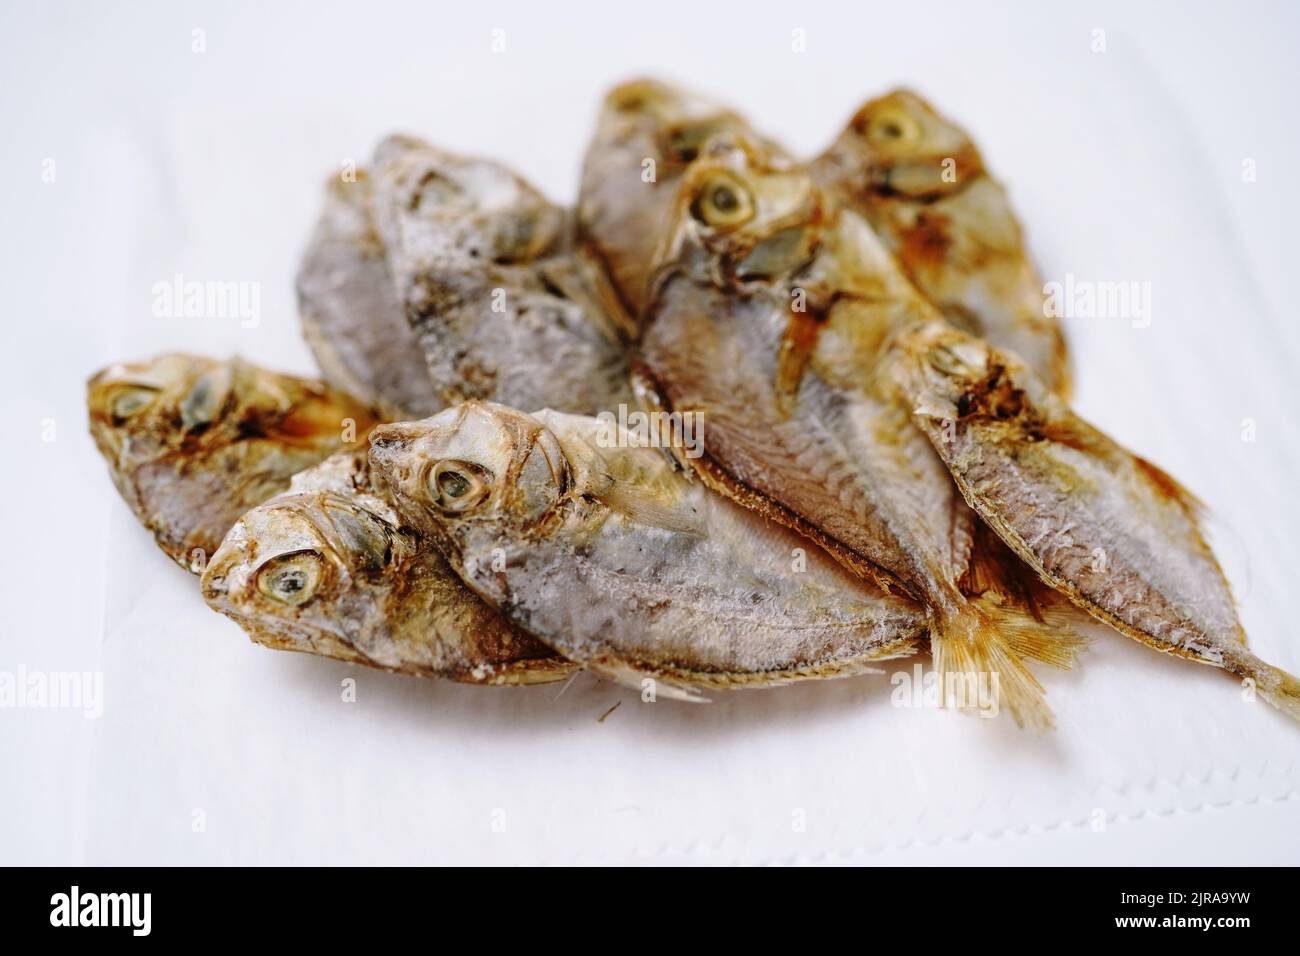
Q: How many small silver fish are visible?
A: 9